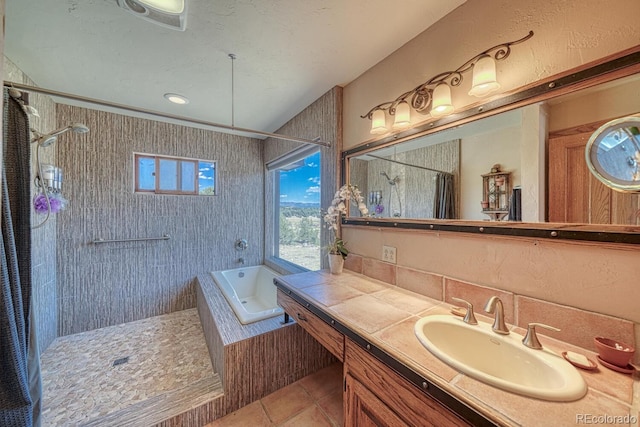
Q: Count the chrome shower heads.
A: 2